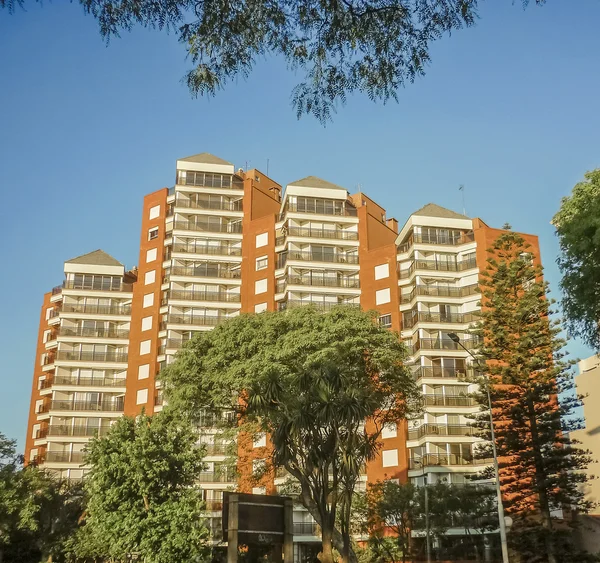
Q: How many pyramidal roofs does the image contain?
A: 4